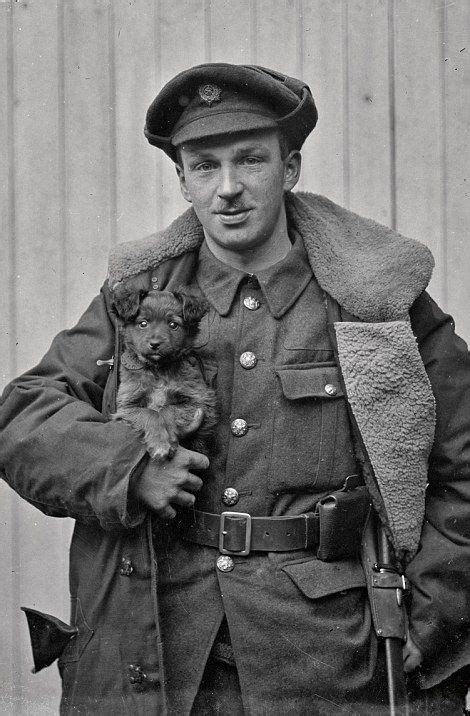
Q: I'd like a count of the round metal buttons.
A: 6